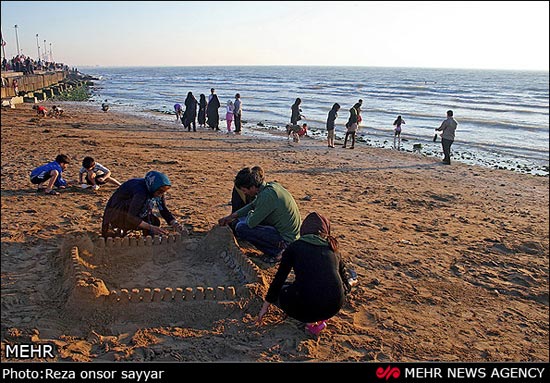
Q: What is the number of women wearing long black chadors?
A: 3